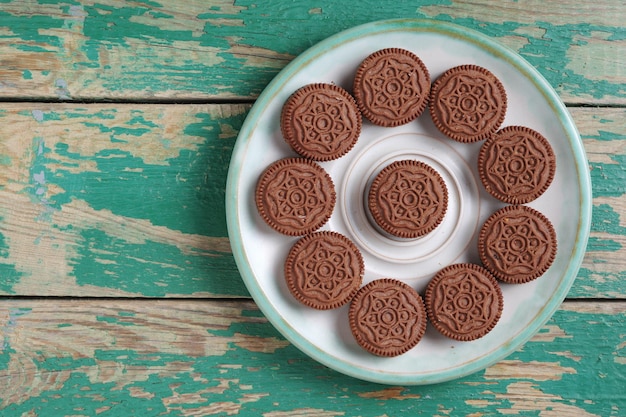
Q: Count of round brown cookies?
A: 10